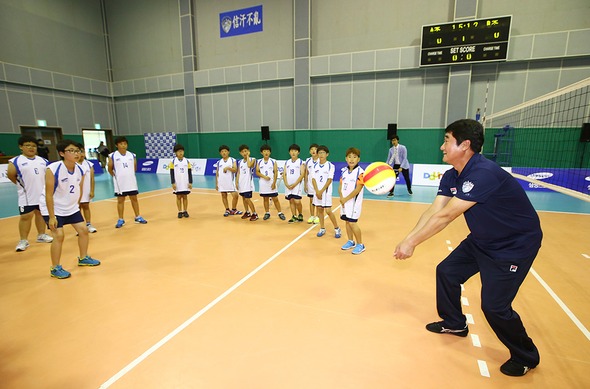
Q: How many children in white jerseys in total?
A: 12